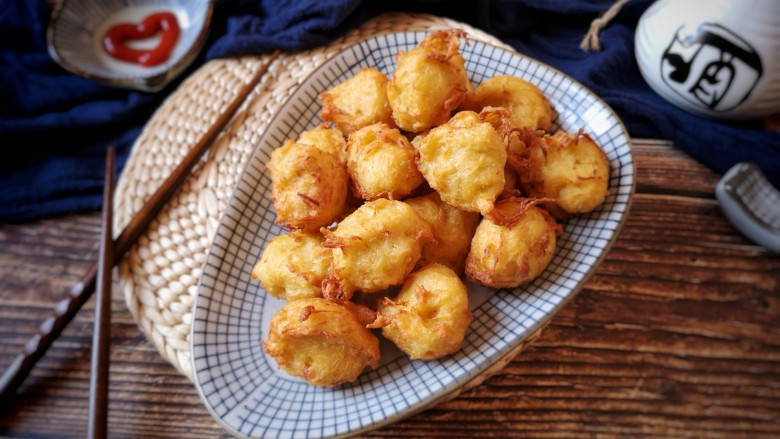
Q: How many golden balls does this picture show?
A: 14